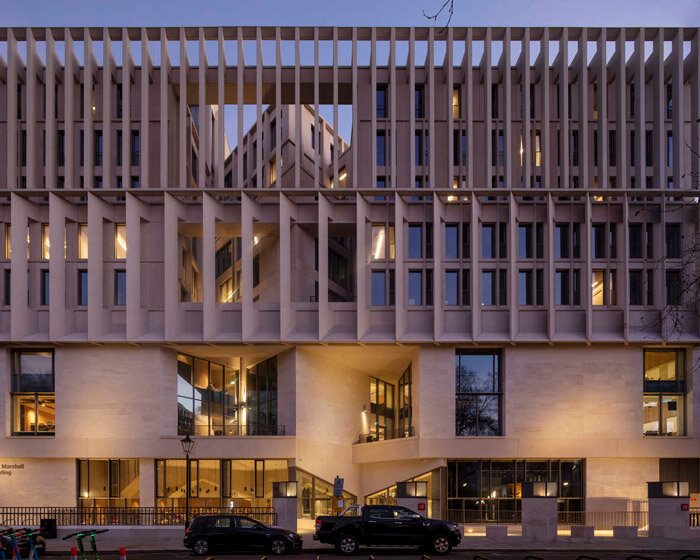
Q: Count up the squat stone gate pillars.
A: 4